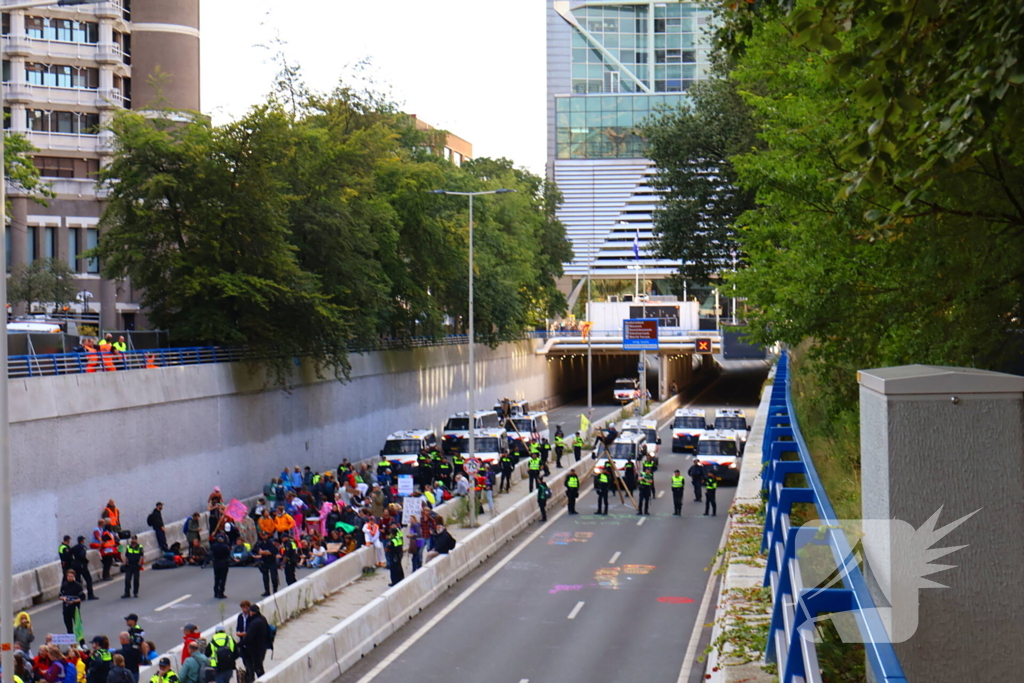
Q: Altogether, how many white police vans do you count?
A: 11